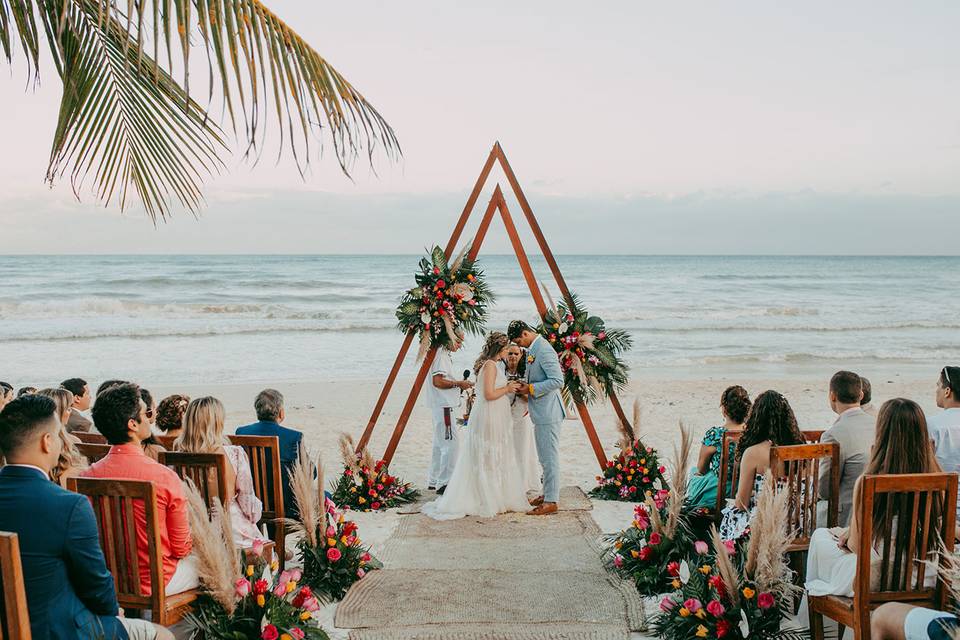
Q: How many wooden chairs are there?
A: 11